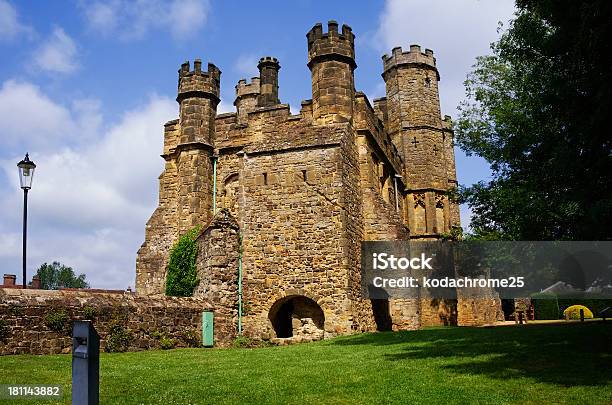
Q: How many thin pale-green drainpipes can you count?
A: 2